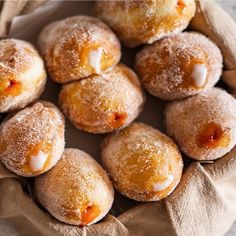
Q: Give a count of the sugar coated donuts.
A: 9